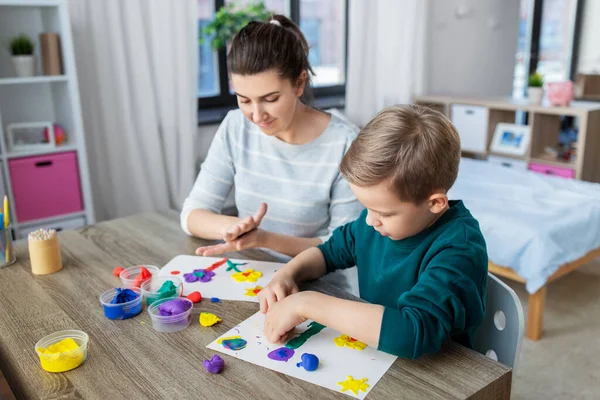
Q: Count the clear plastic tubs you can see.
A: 5